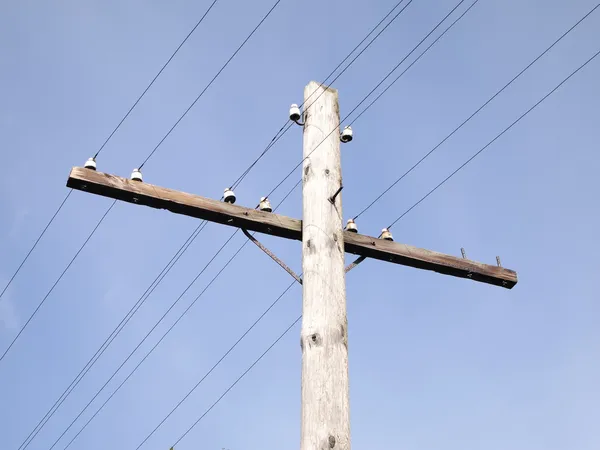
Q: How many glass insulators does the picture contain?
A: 8